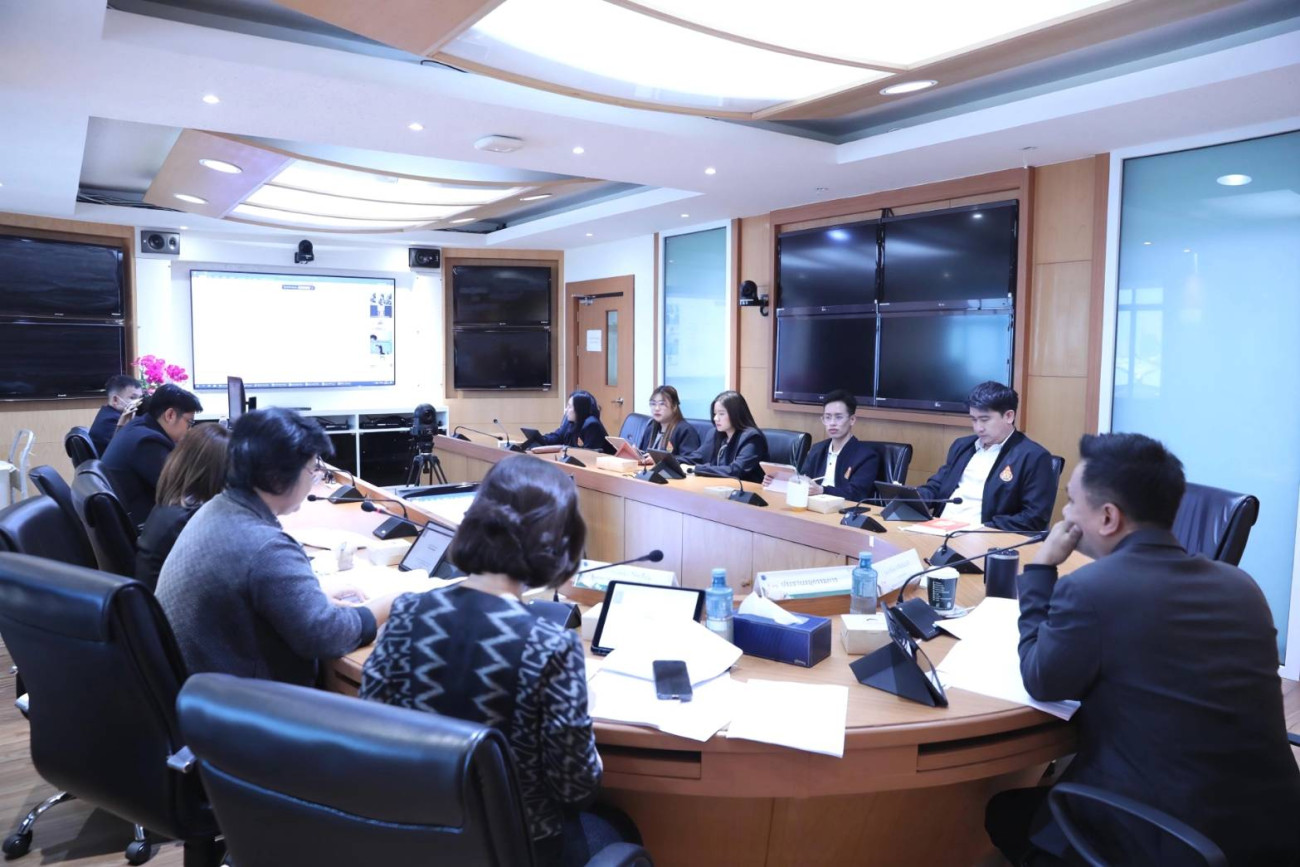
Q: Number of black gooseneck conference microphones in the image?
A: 12